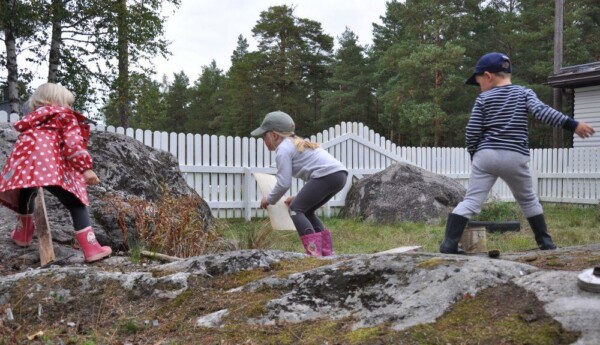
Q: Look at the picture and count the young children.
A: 3